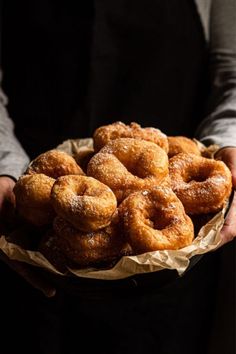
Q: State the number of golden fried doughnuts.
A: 9